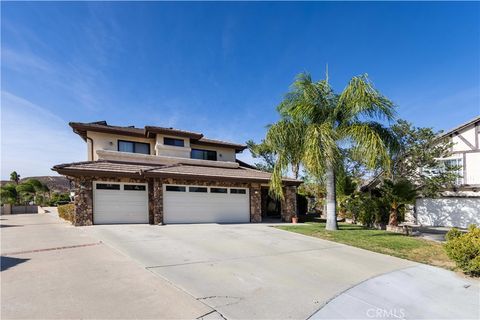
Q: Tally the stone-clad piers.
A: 4